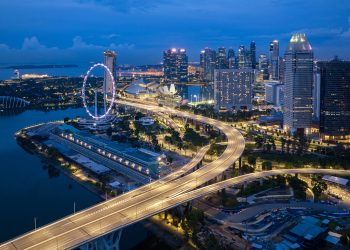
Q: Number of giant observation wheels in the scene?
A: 1